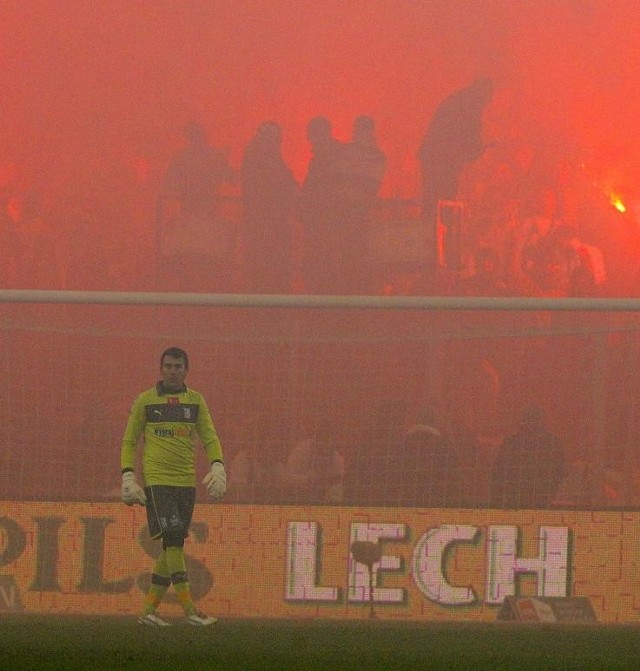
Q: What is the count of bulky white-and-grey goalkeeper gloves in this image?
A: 2